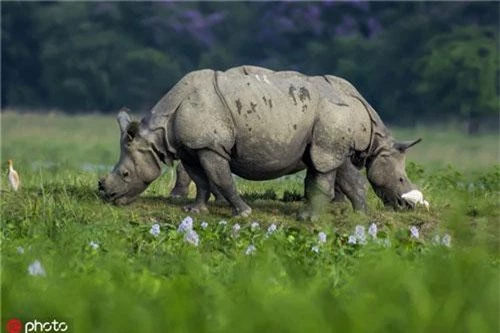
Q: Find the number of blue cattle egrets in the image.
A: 0